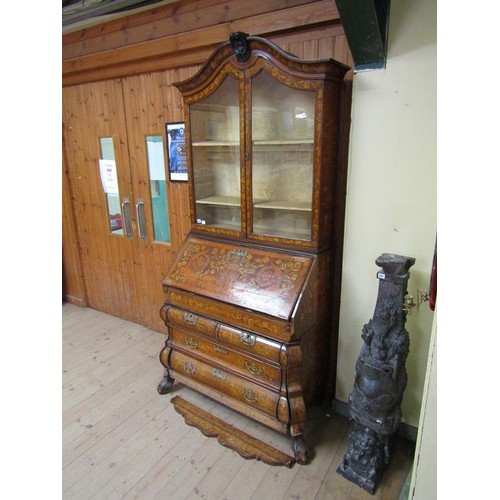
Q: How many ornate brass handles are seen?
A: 6